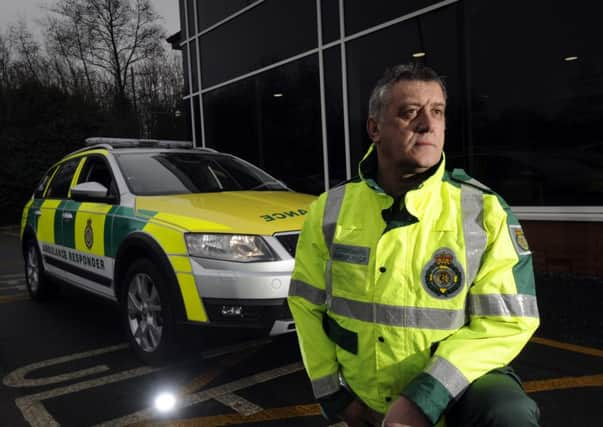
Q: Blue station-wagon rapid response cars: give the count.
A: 0